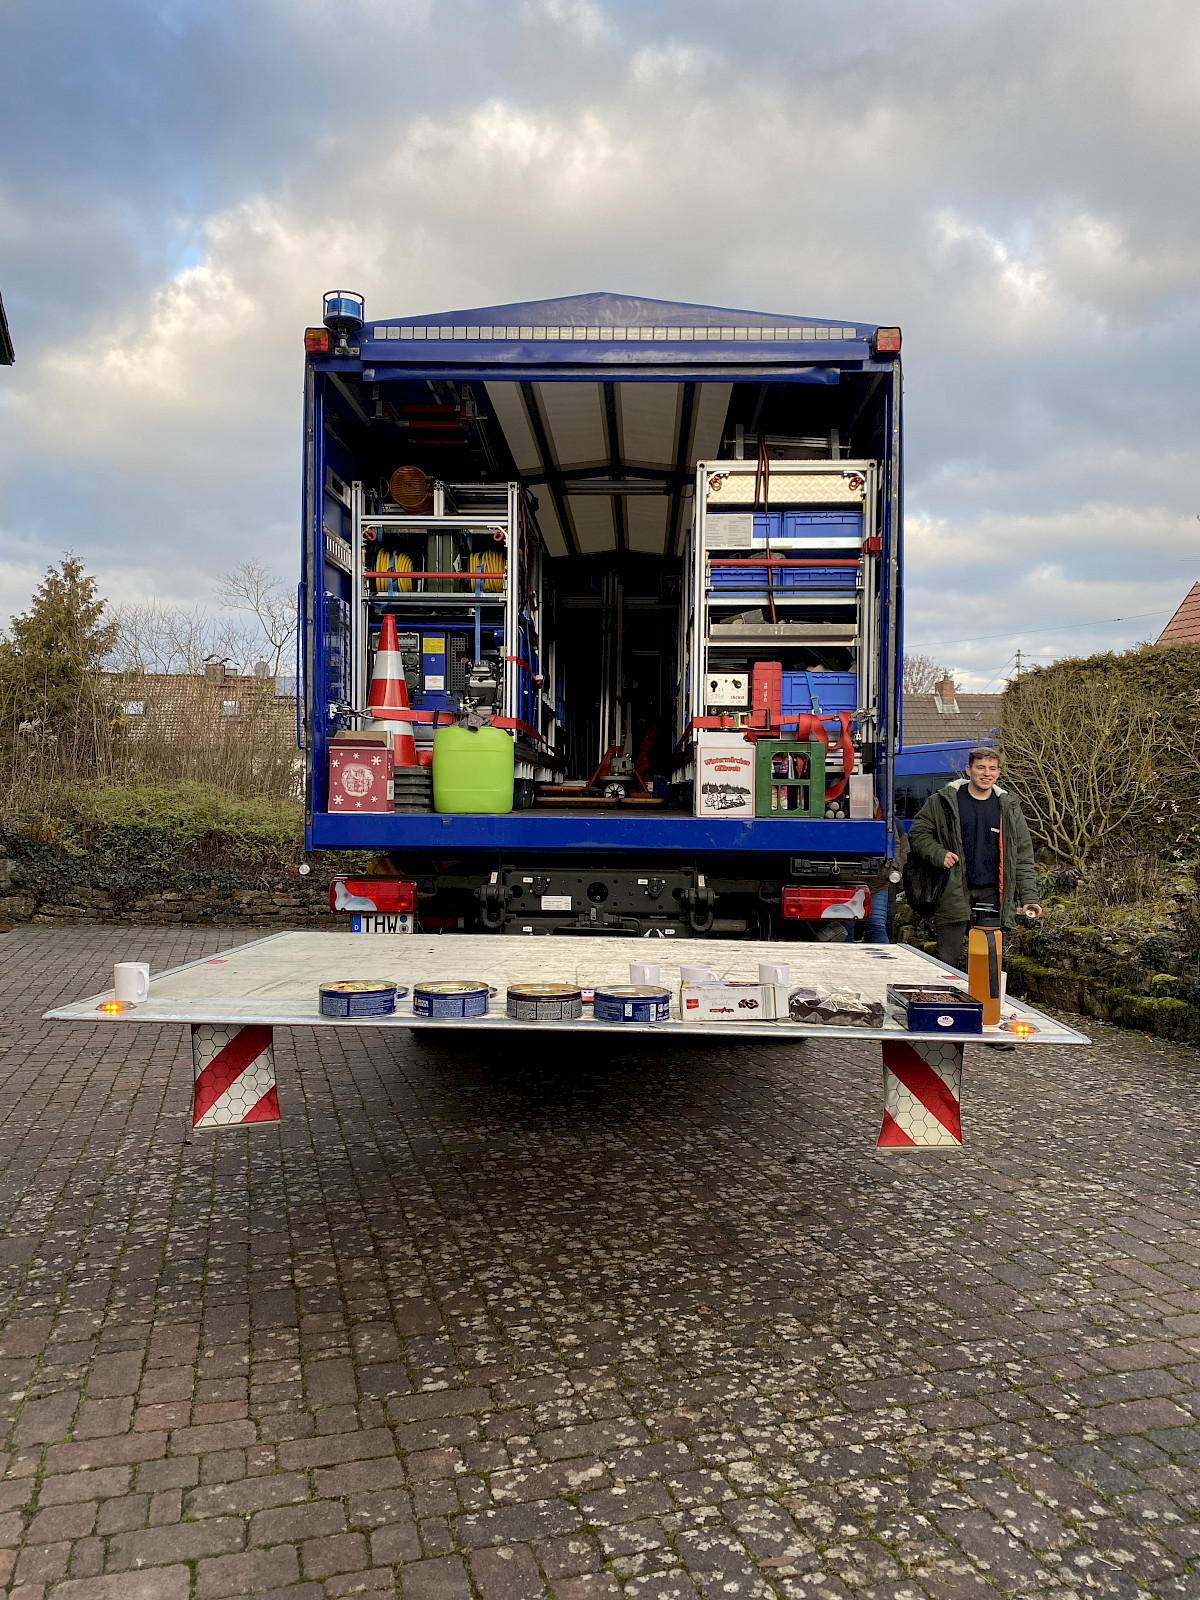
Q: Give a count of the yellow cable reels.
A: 2